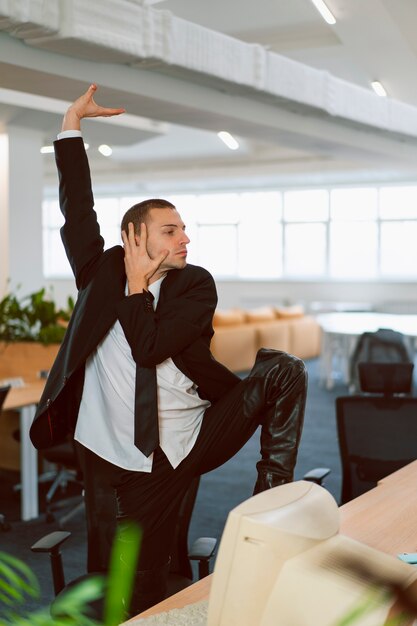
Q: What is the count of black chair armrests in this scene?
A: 3